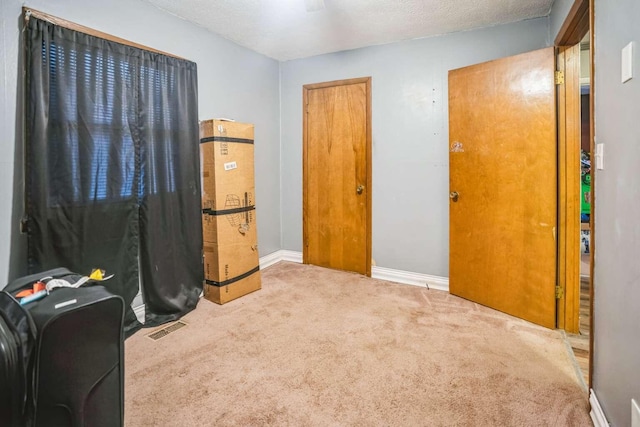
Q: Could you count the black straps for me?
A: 3